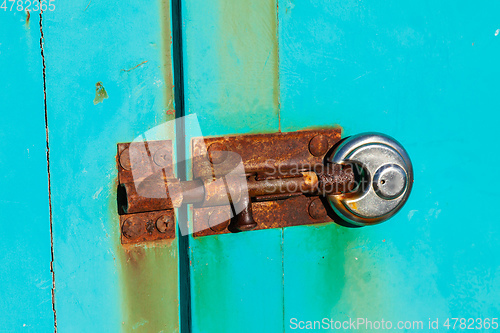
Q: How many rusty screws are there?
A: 8